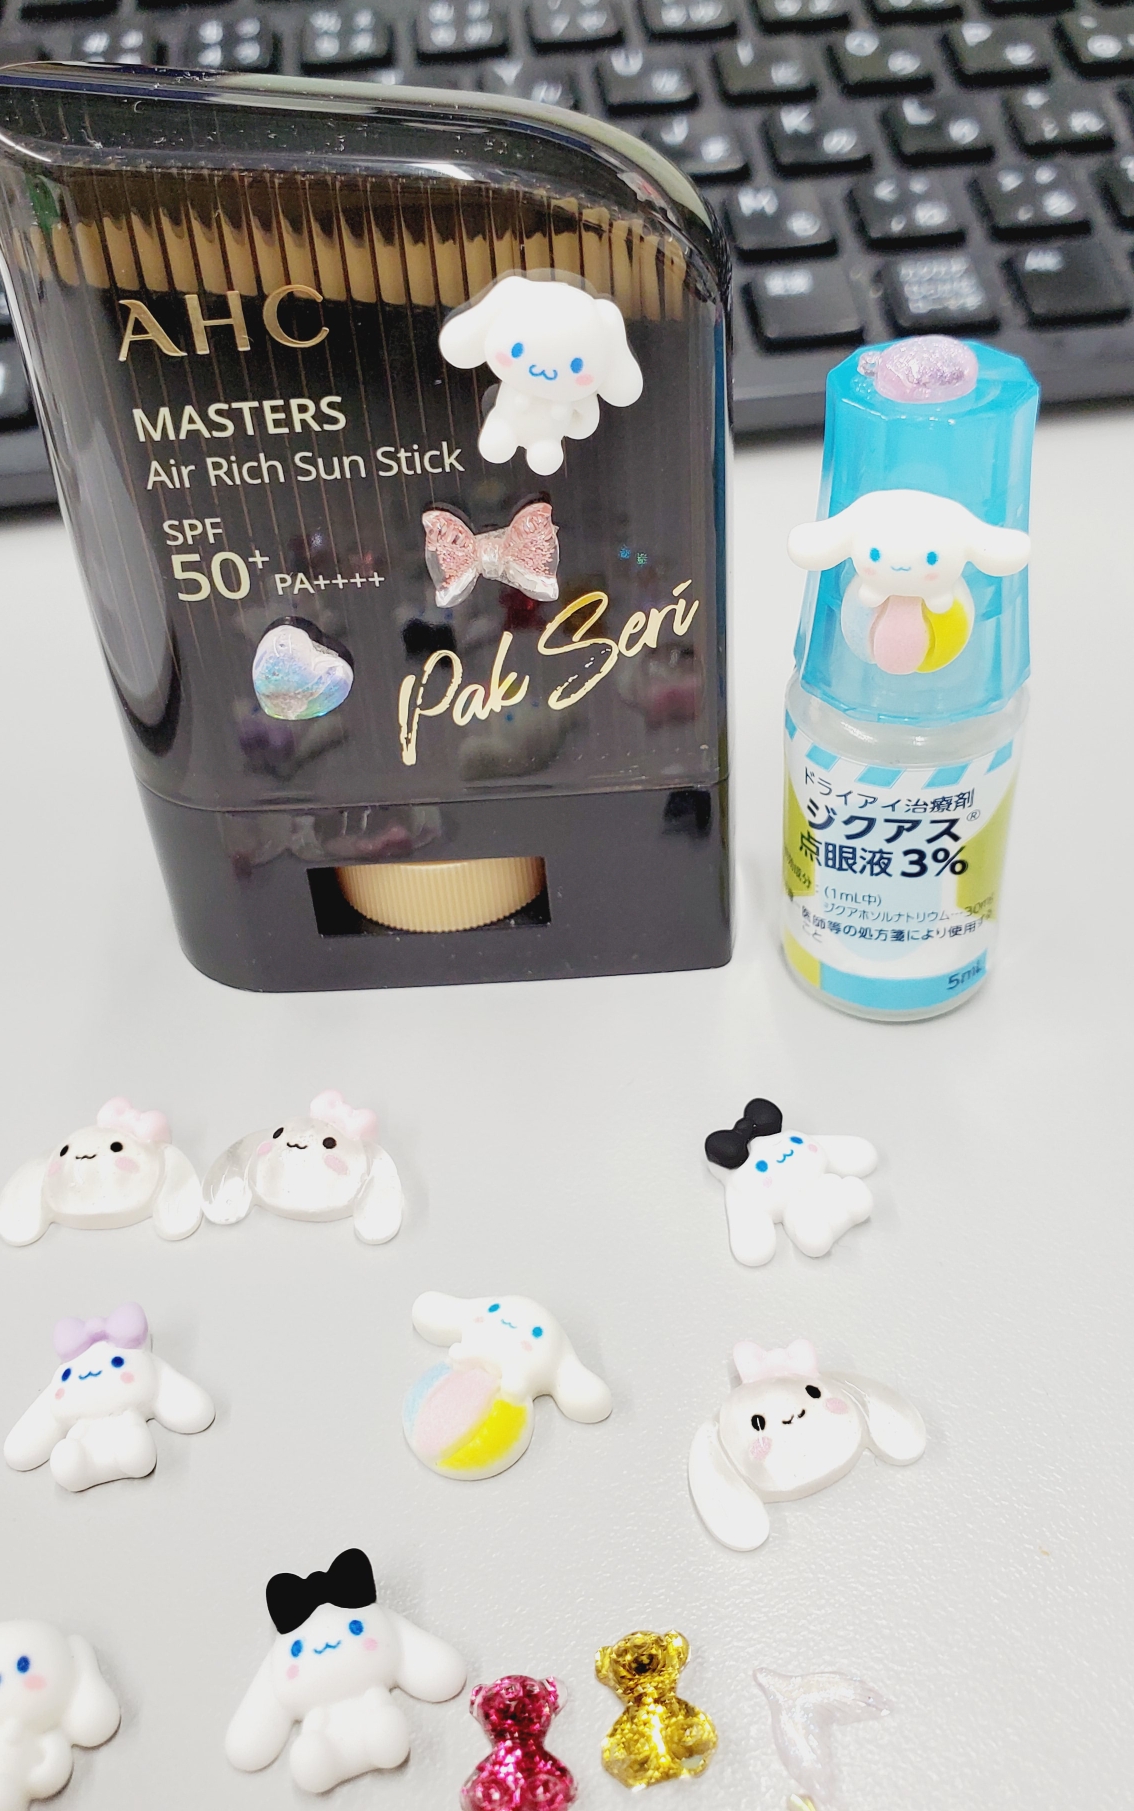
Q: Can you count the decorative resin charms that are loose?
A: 11